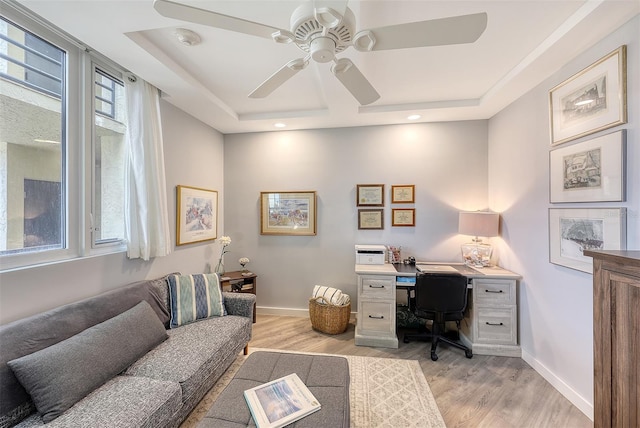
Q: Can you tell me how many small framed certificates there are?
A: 4